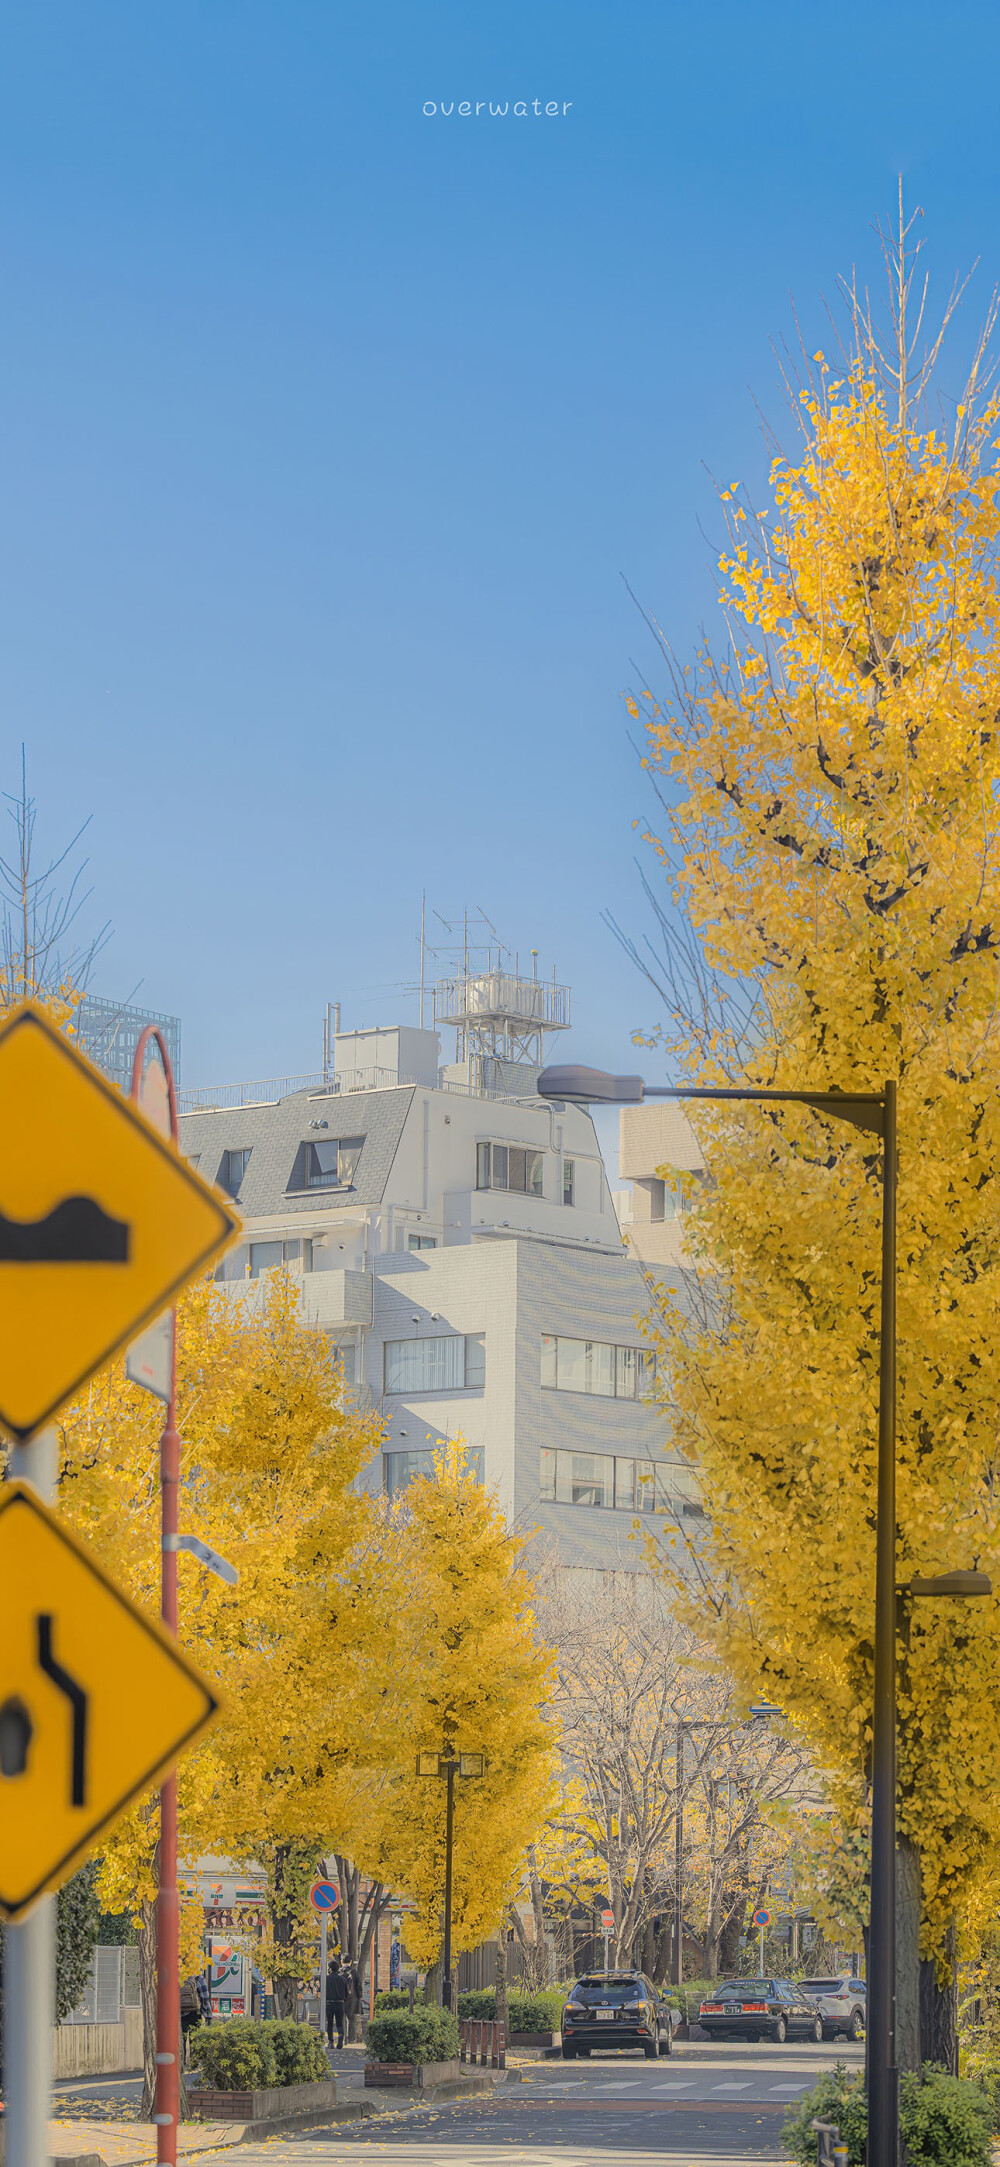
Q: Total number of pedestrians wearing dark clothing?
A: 2